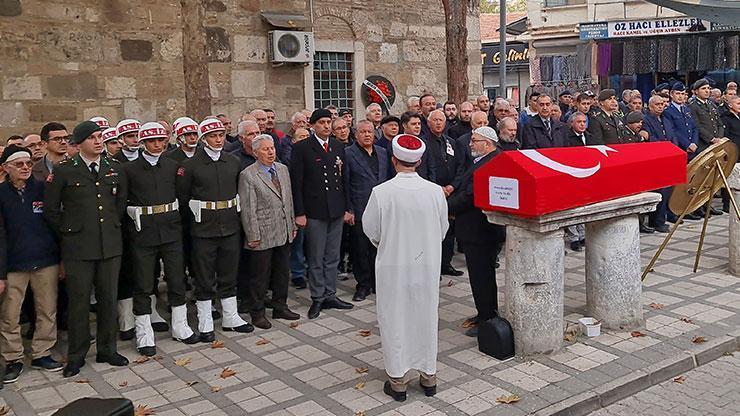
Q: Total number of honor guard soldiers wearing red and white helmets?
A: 6